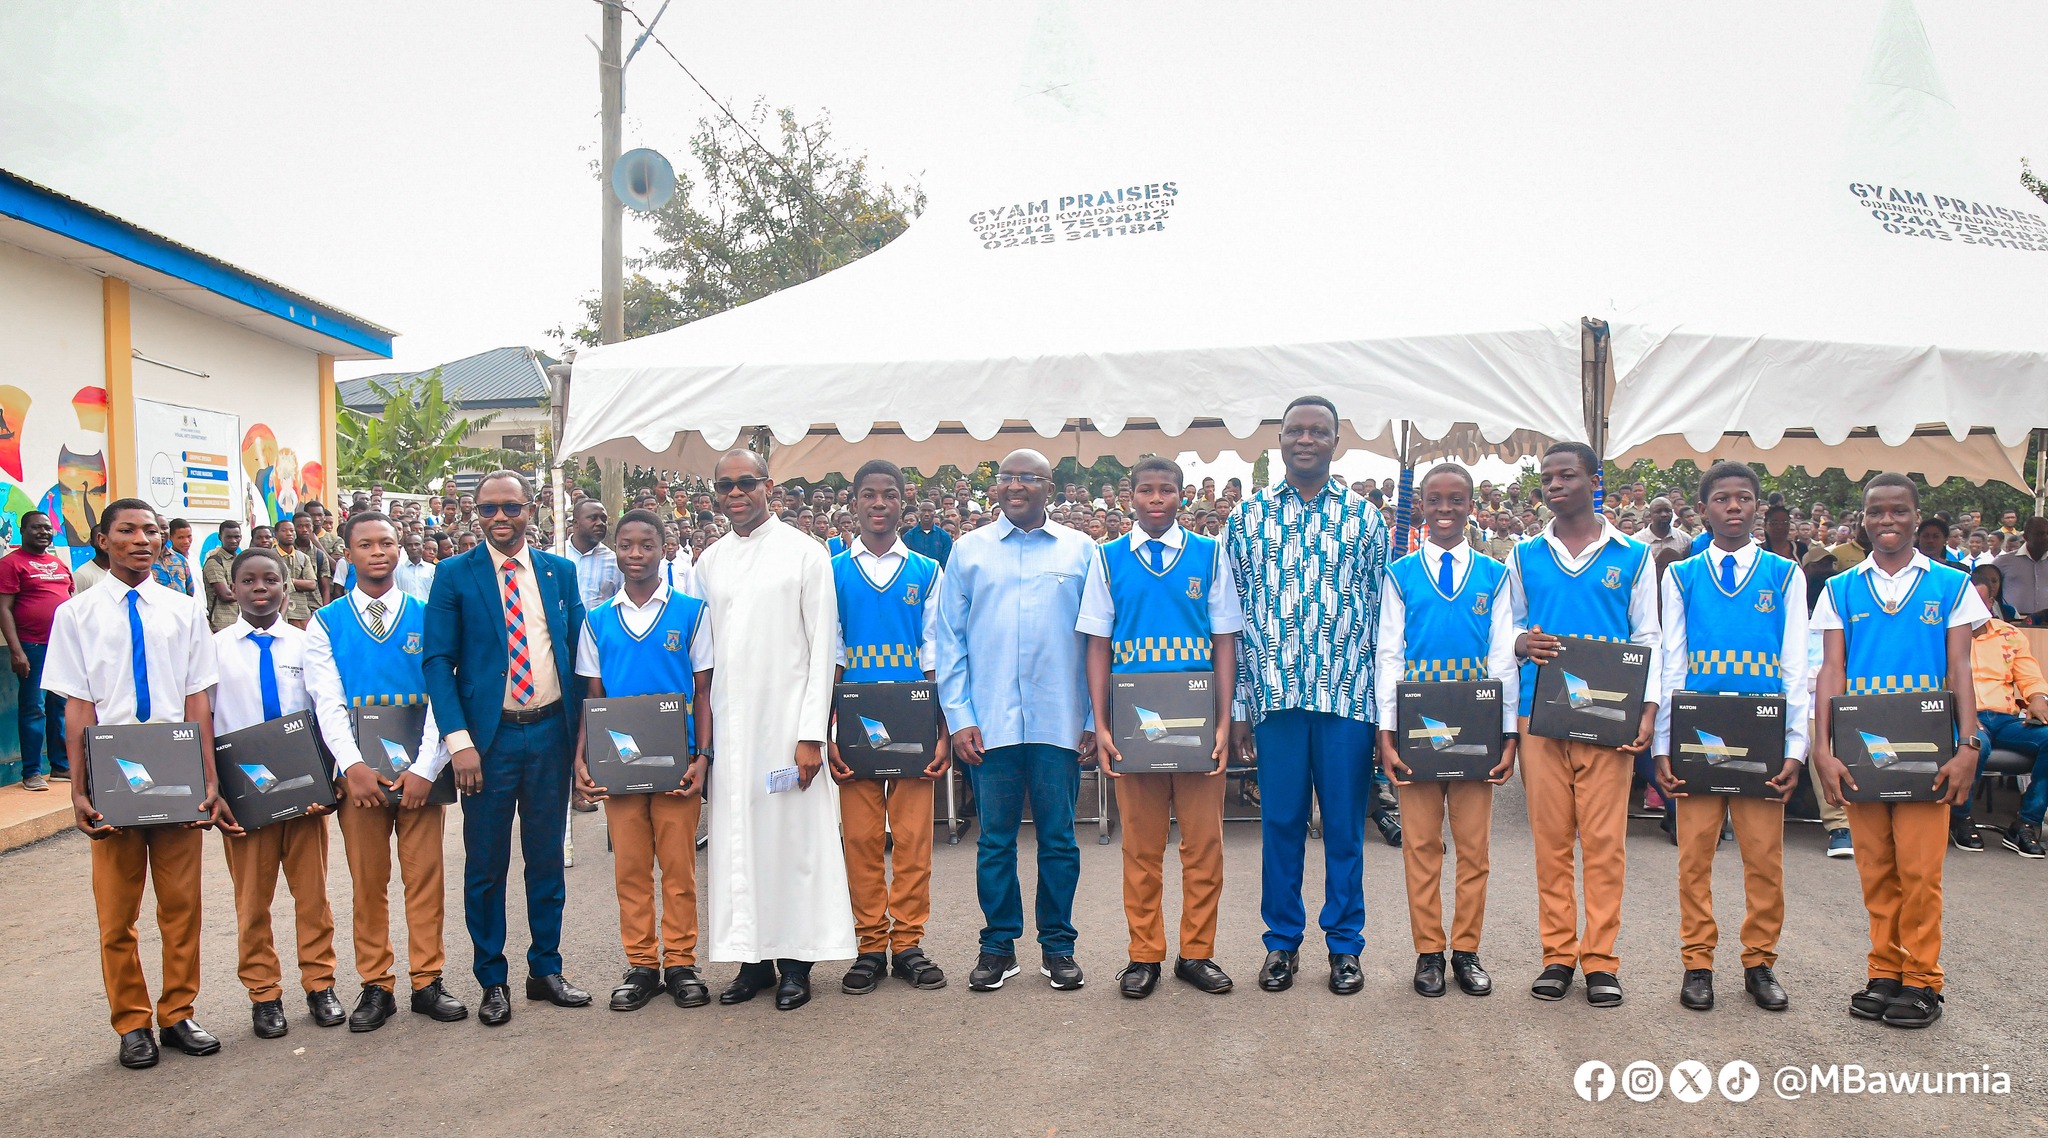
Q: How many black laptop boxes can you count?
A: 10